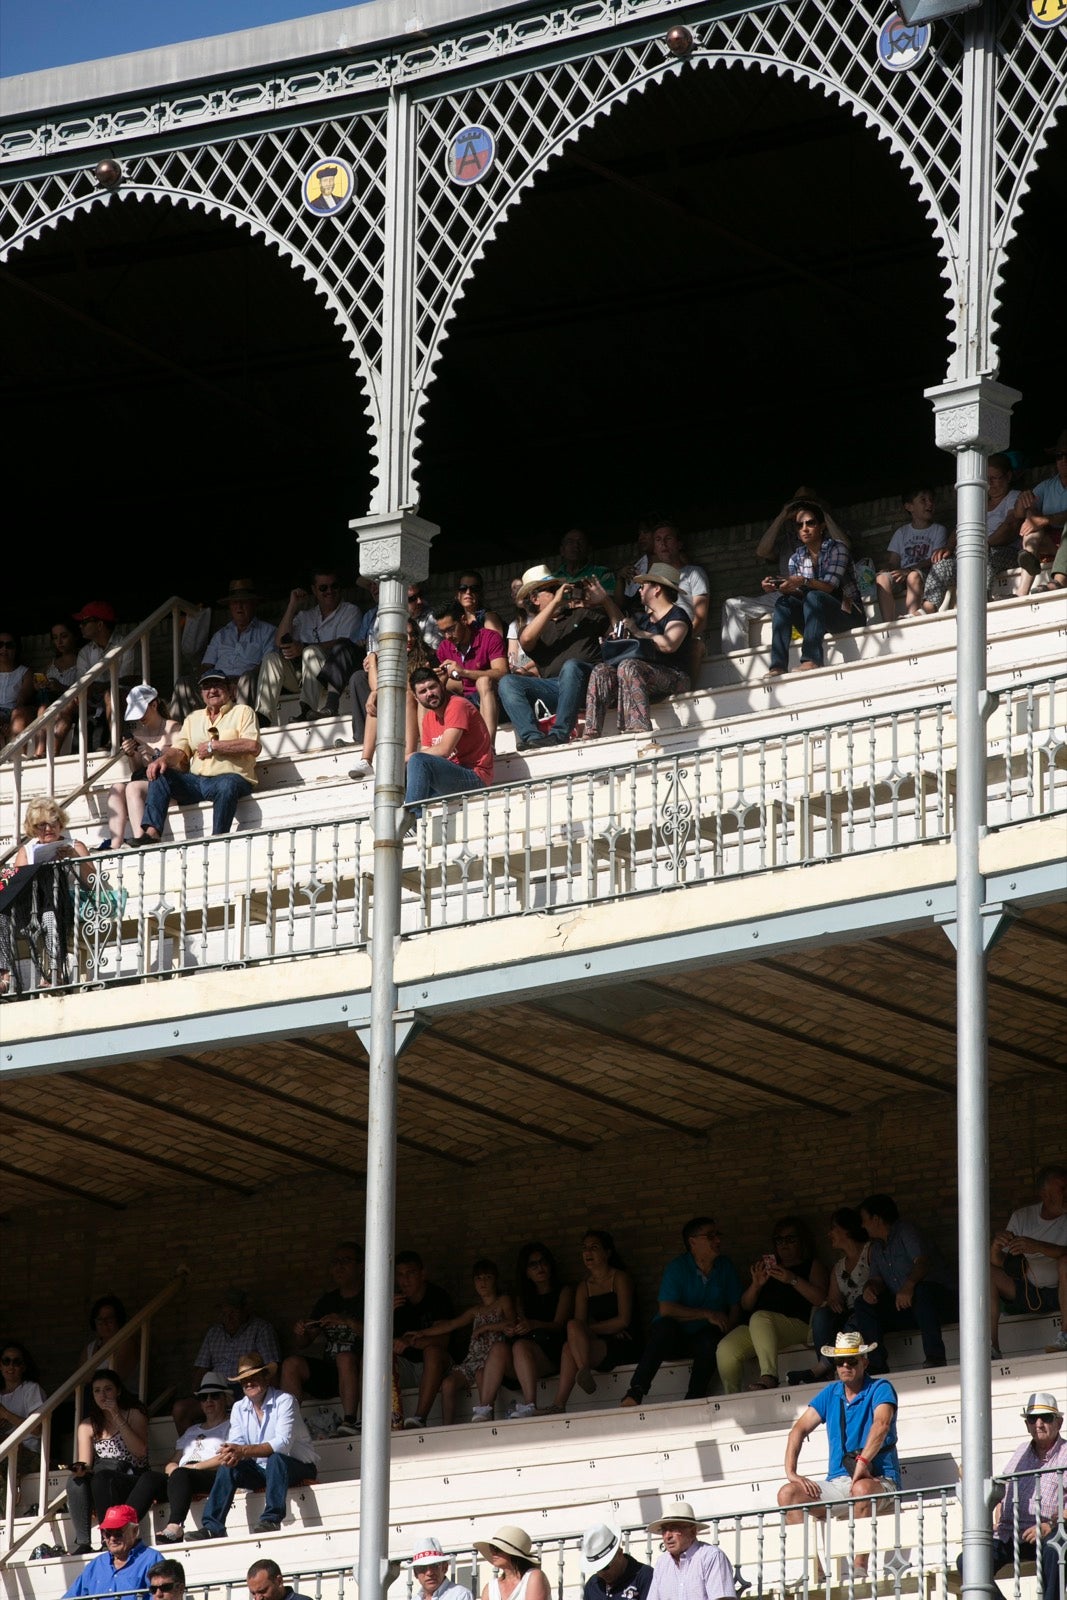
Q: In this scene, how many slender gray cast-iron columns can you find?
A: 2